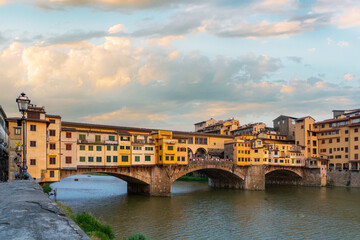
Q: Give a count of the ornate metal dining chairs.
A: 0